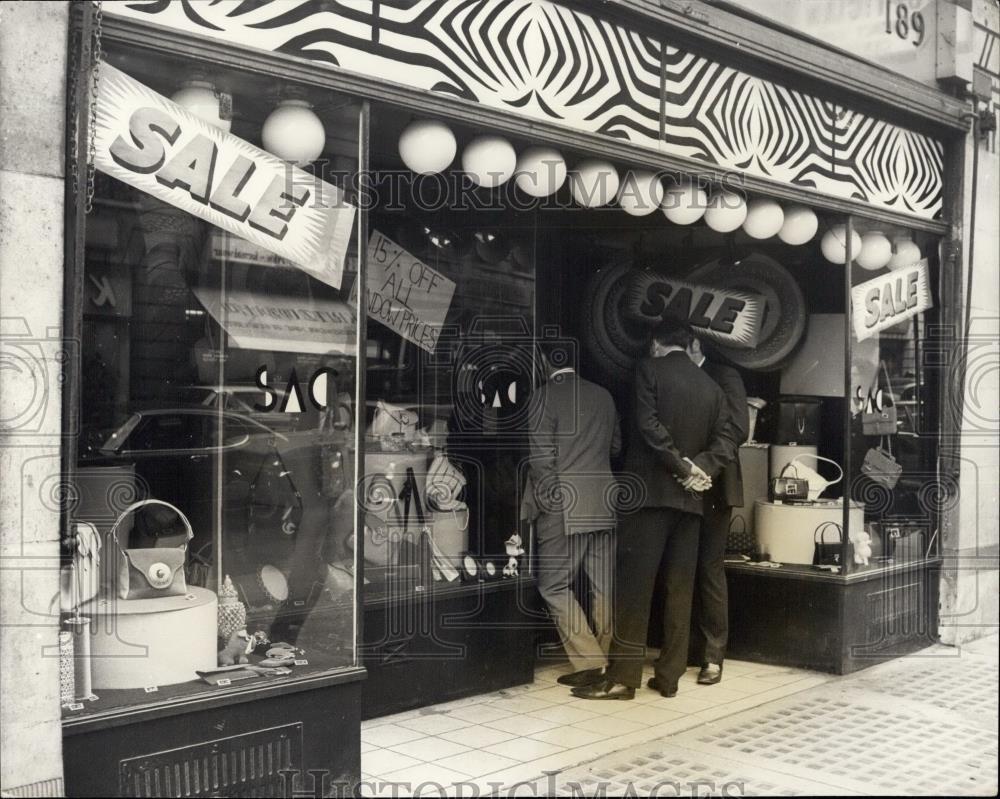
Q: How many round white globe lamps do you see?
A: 14